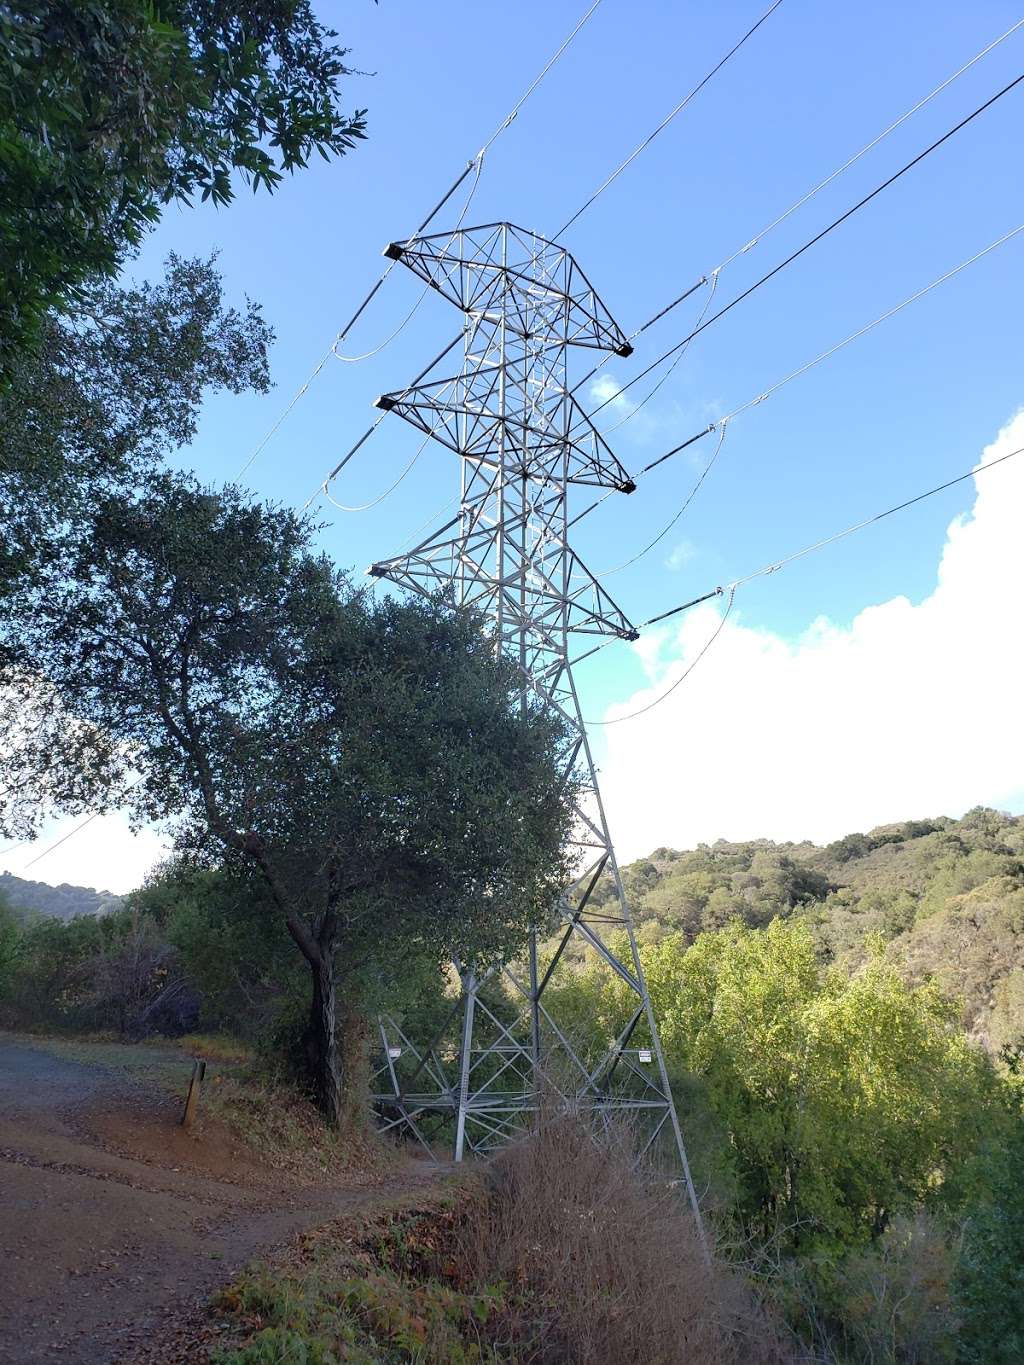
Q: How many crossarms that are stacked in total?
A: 3